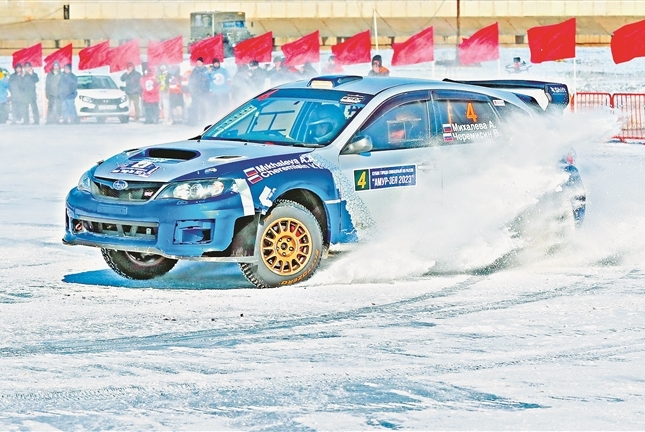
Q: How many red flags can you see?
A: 13